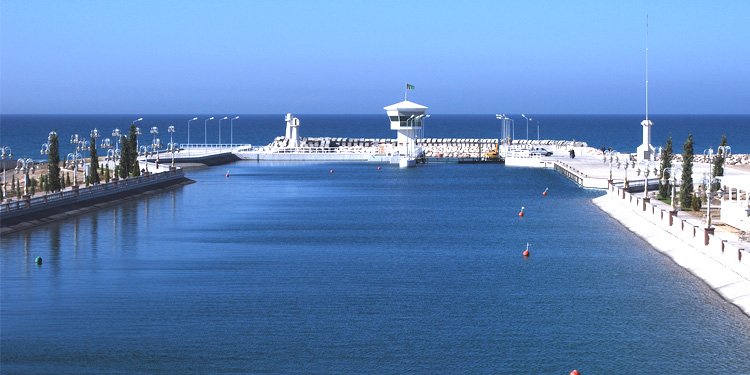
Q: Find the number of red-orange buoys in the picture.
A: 7